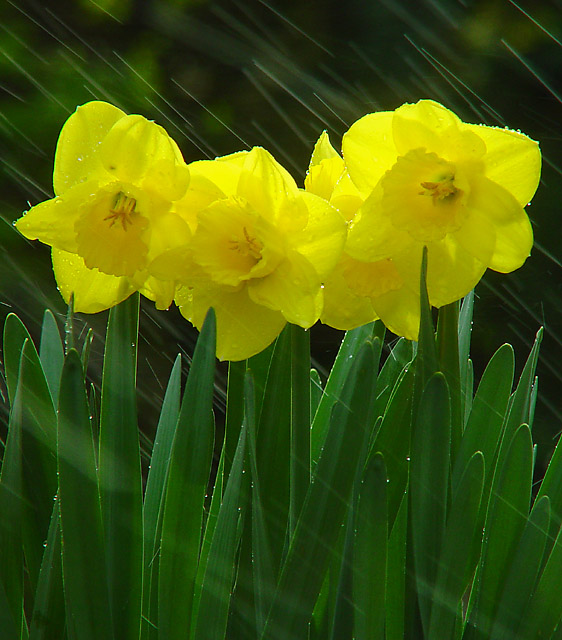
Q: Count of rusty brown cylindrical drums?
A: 0